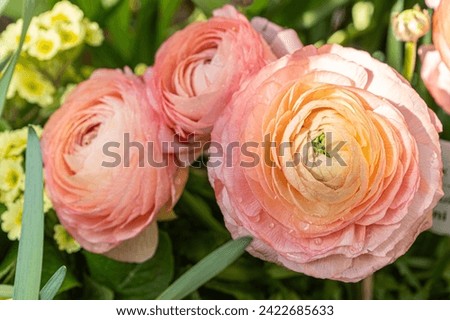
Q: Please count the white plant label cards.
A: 1